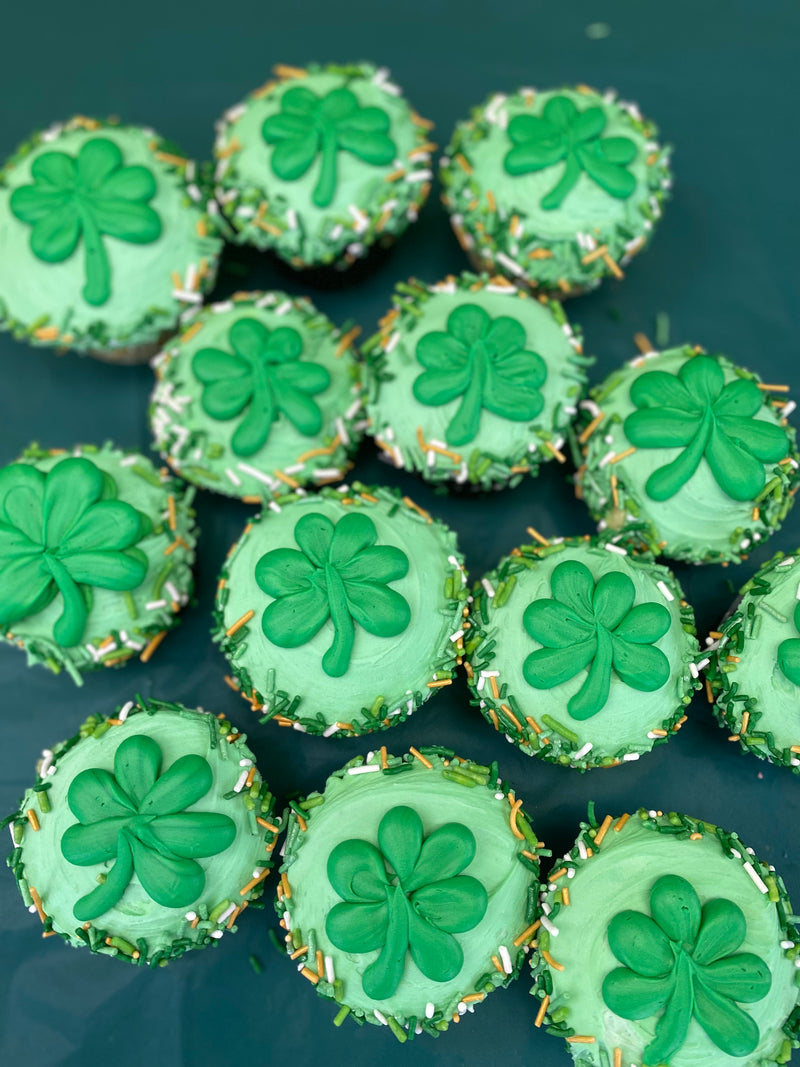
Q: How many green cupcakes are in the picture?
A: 13